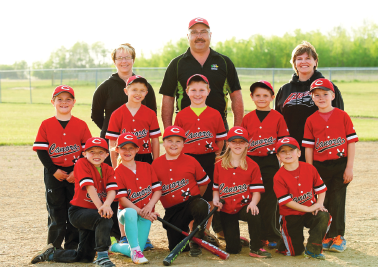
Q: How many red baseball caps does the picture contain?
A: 11